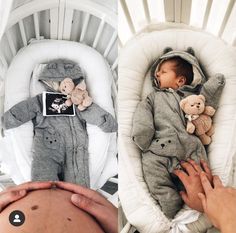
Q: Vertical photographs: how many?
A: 2